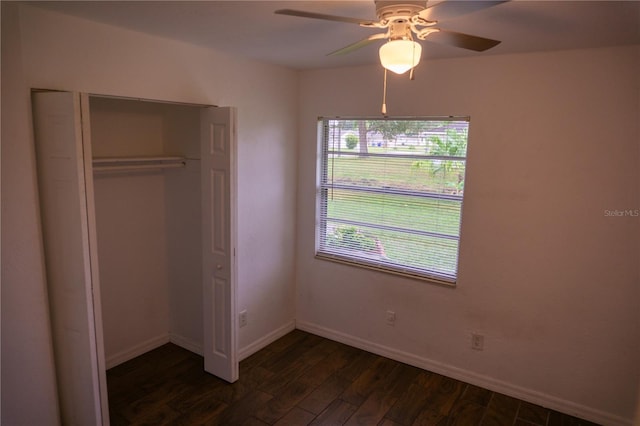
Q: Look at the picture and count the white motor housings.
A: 1